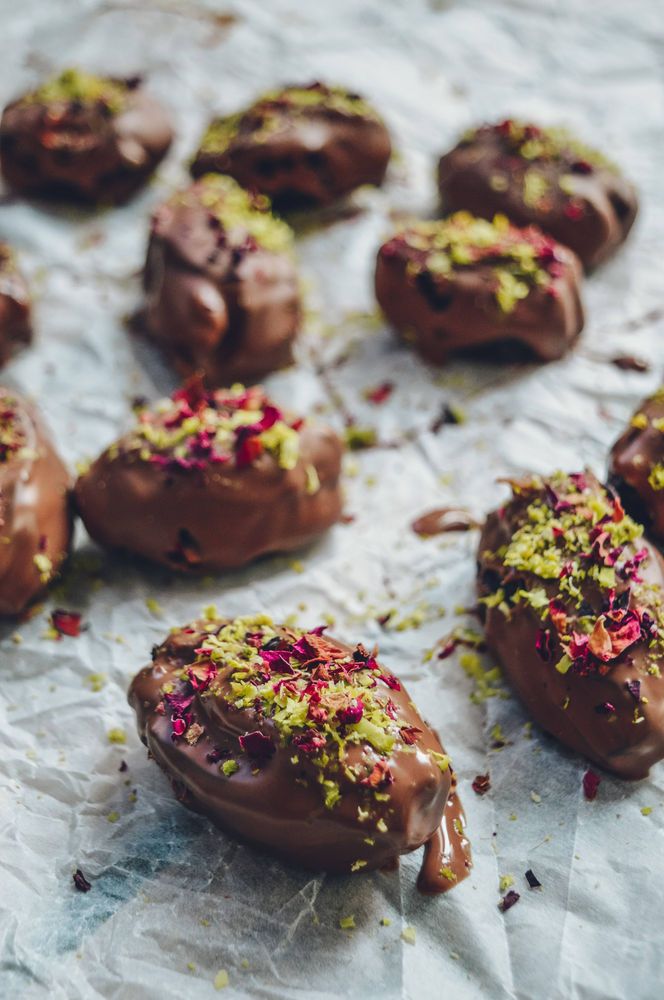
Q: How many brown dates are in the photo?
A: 11